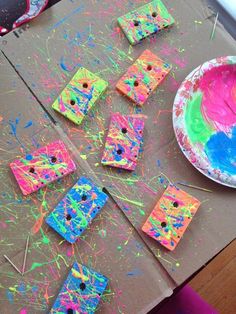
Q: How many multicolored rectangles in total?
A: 8